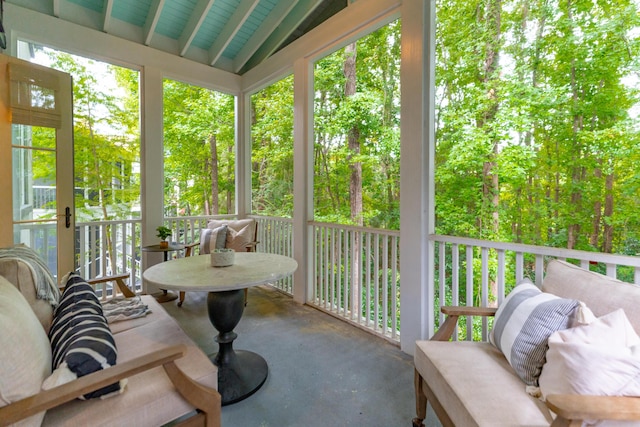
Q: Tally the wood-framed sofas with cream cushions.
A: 2